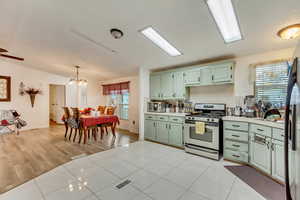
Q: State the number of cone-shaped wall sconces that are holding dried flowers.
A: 1